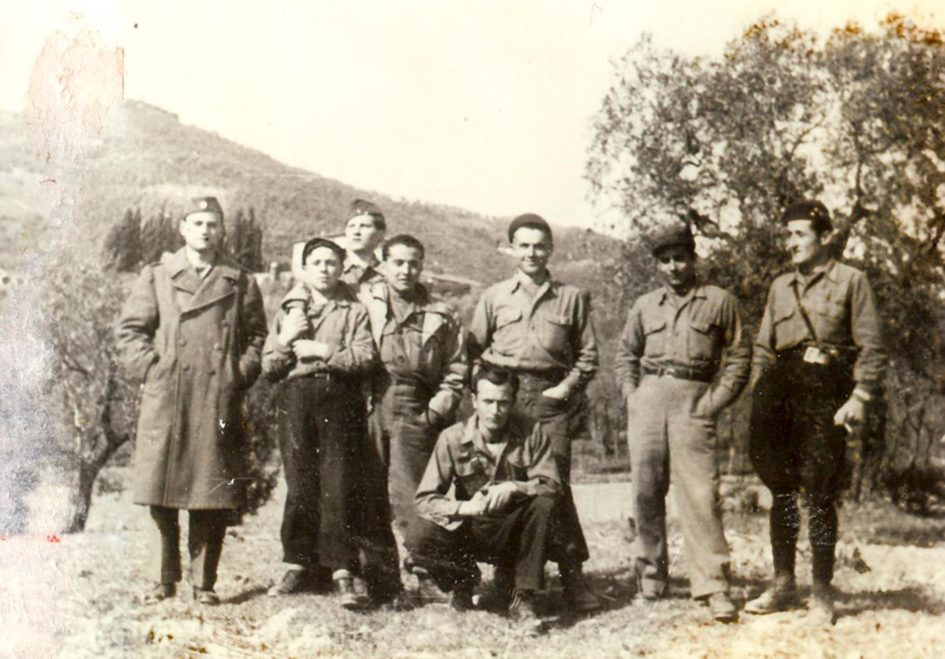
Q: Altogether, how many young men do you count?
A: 8